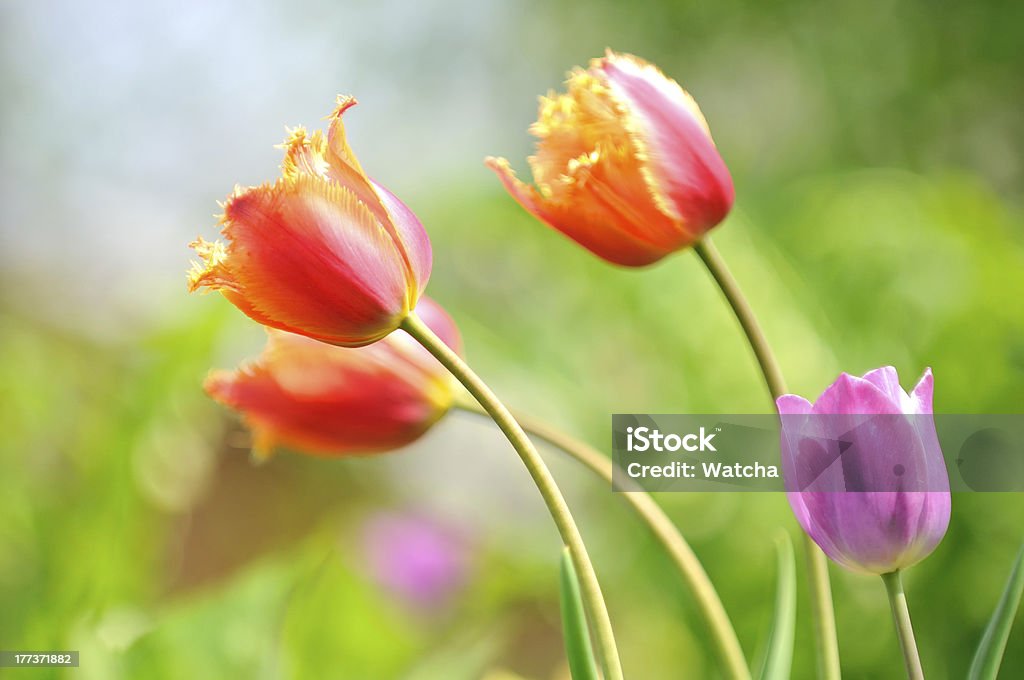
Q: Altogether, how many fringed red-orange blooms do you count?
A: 3